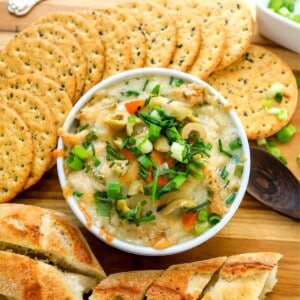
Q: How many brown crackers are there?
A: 14